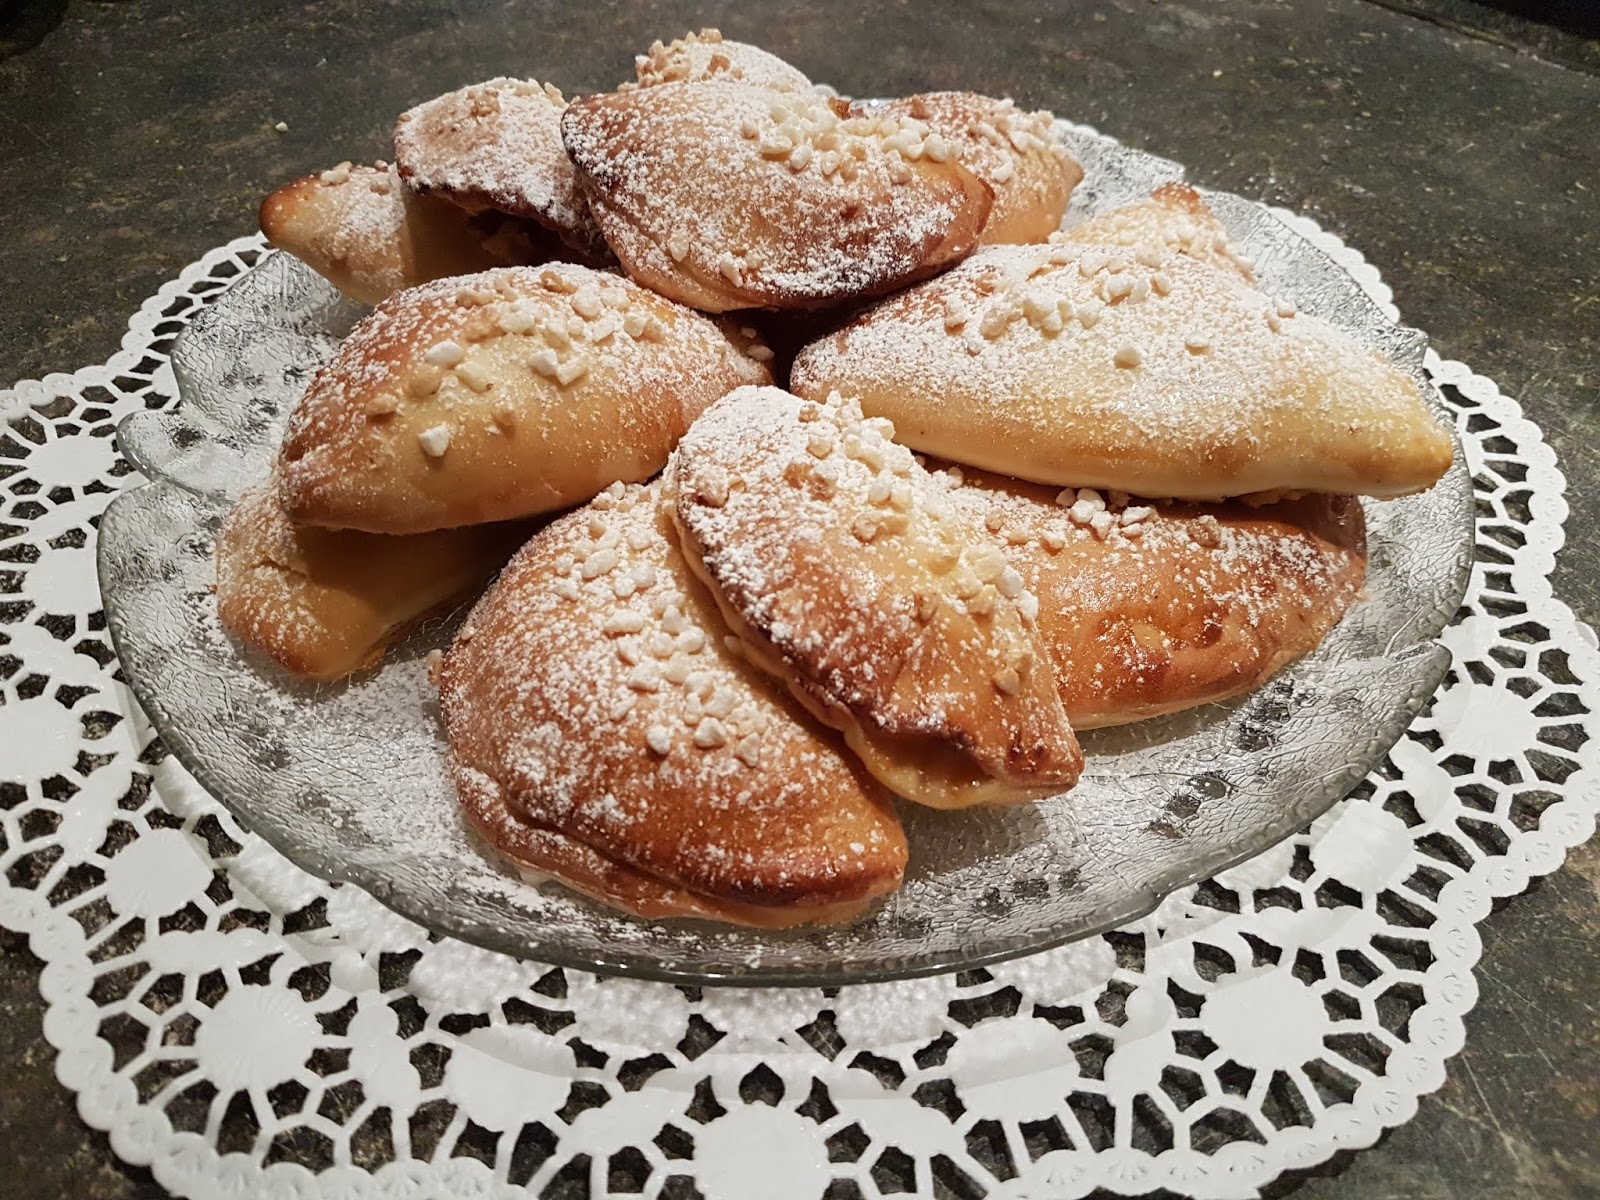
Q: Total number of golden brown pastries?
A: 12